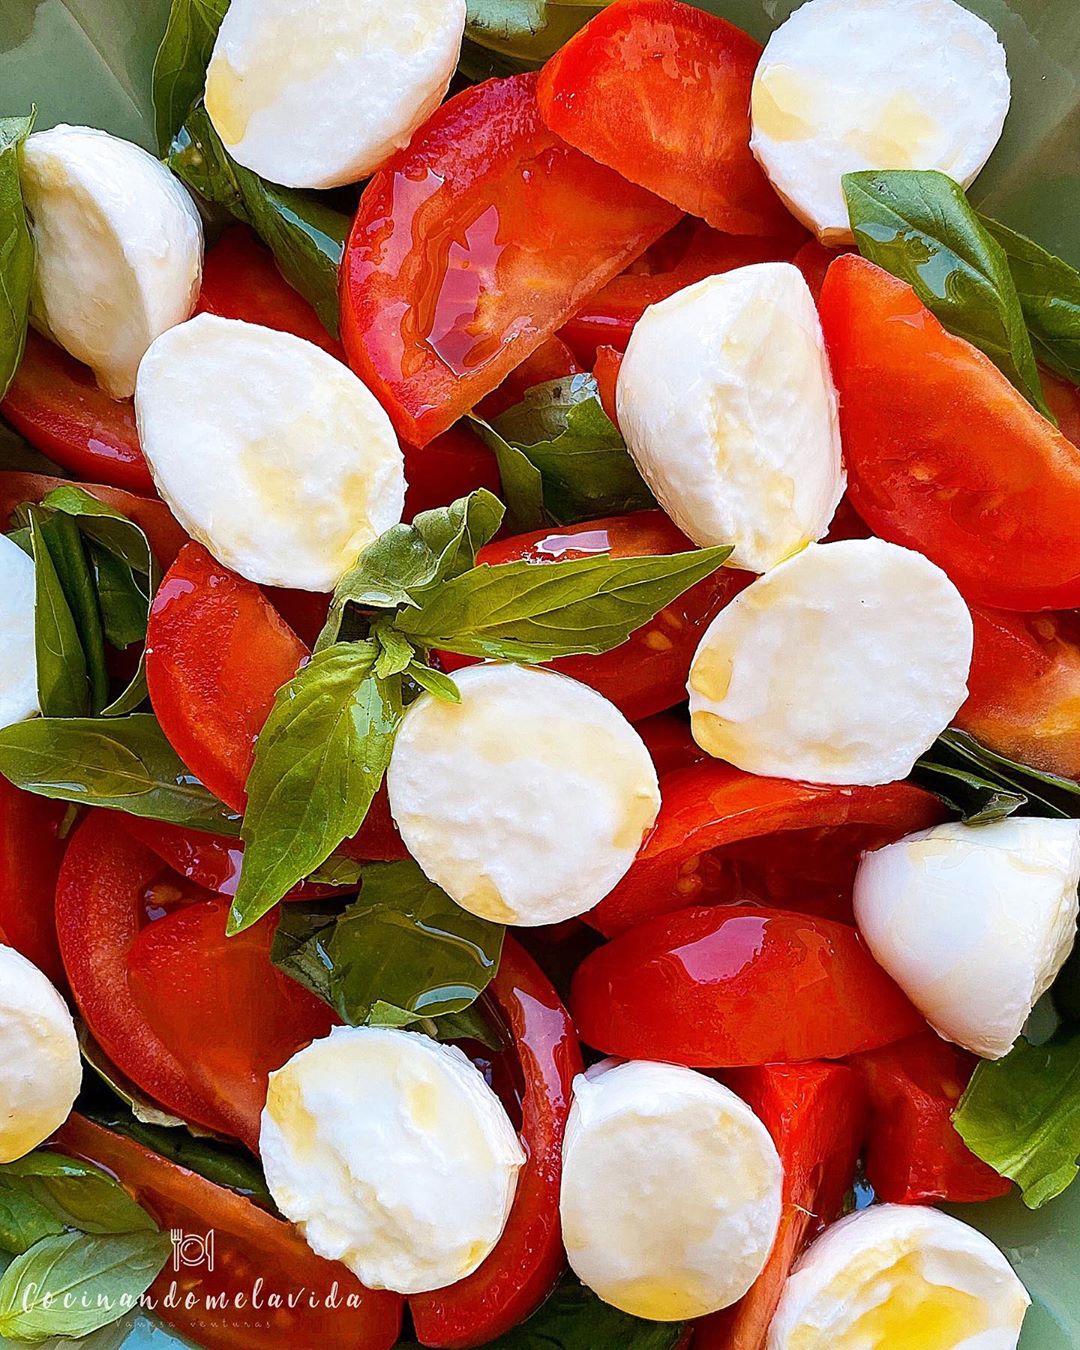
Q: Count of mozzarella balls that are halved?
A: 13